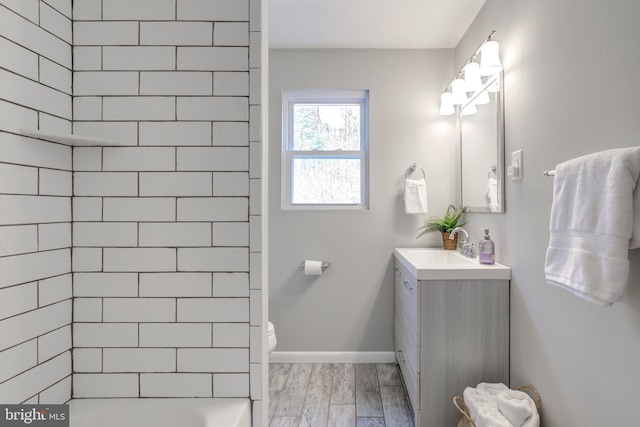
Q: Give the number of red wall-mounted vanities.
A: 0